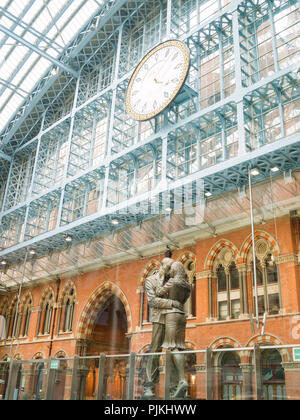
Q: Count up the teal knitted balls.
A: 0